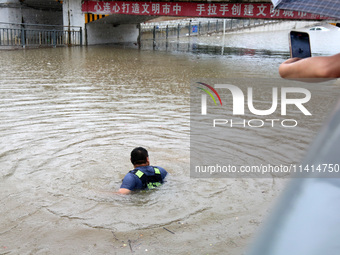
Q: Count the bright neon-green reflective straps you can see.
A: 2